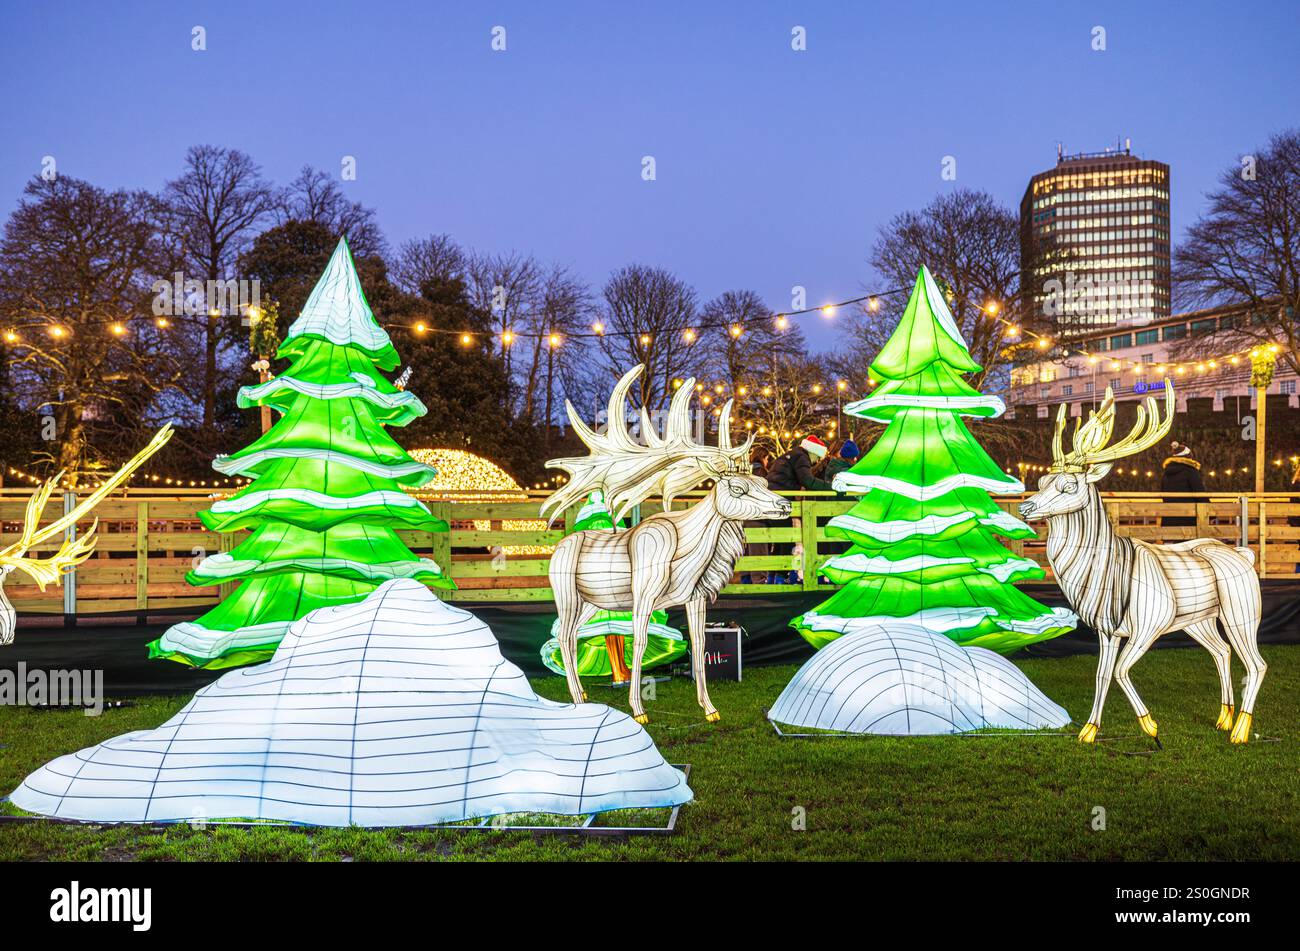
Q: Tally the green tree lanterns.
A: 3